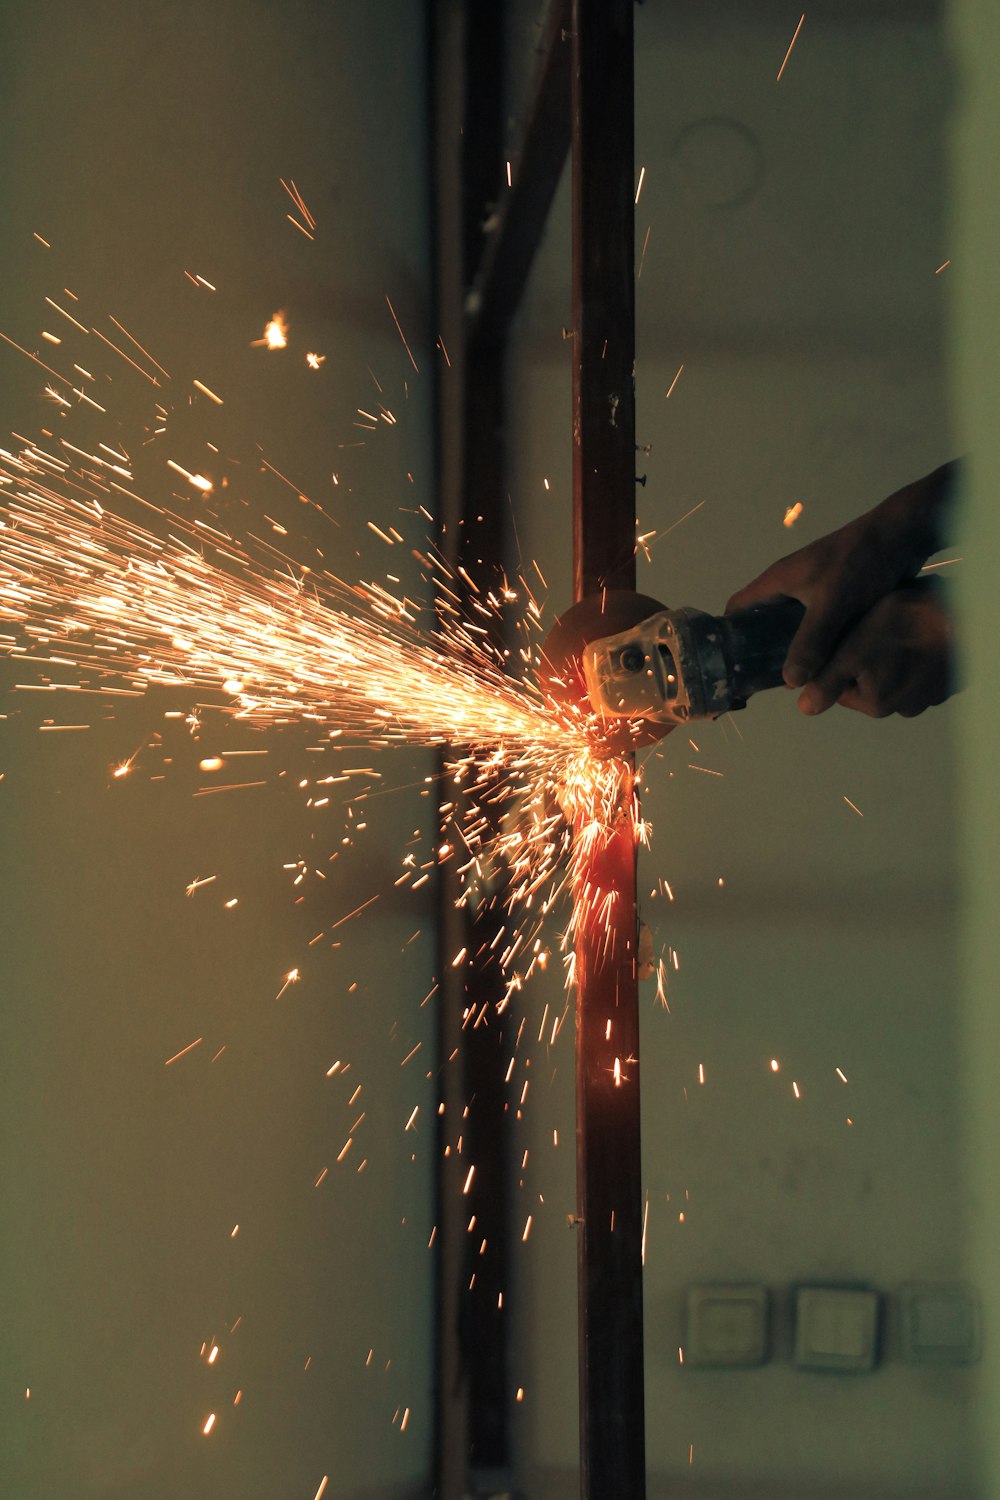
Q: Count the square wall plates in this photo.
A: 3